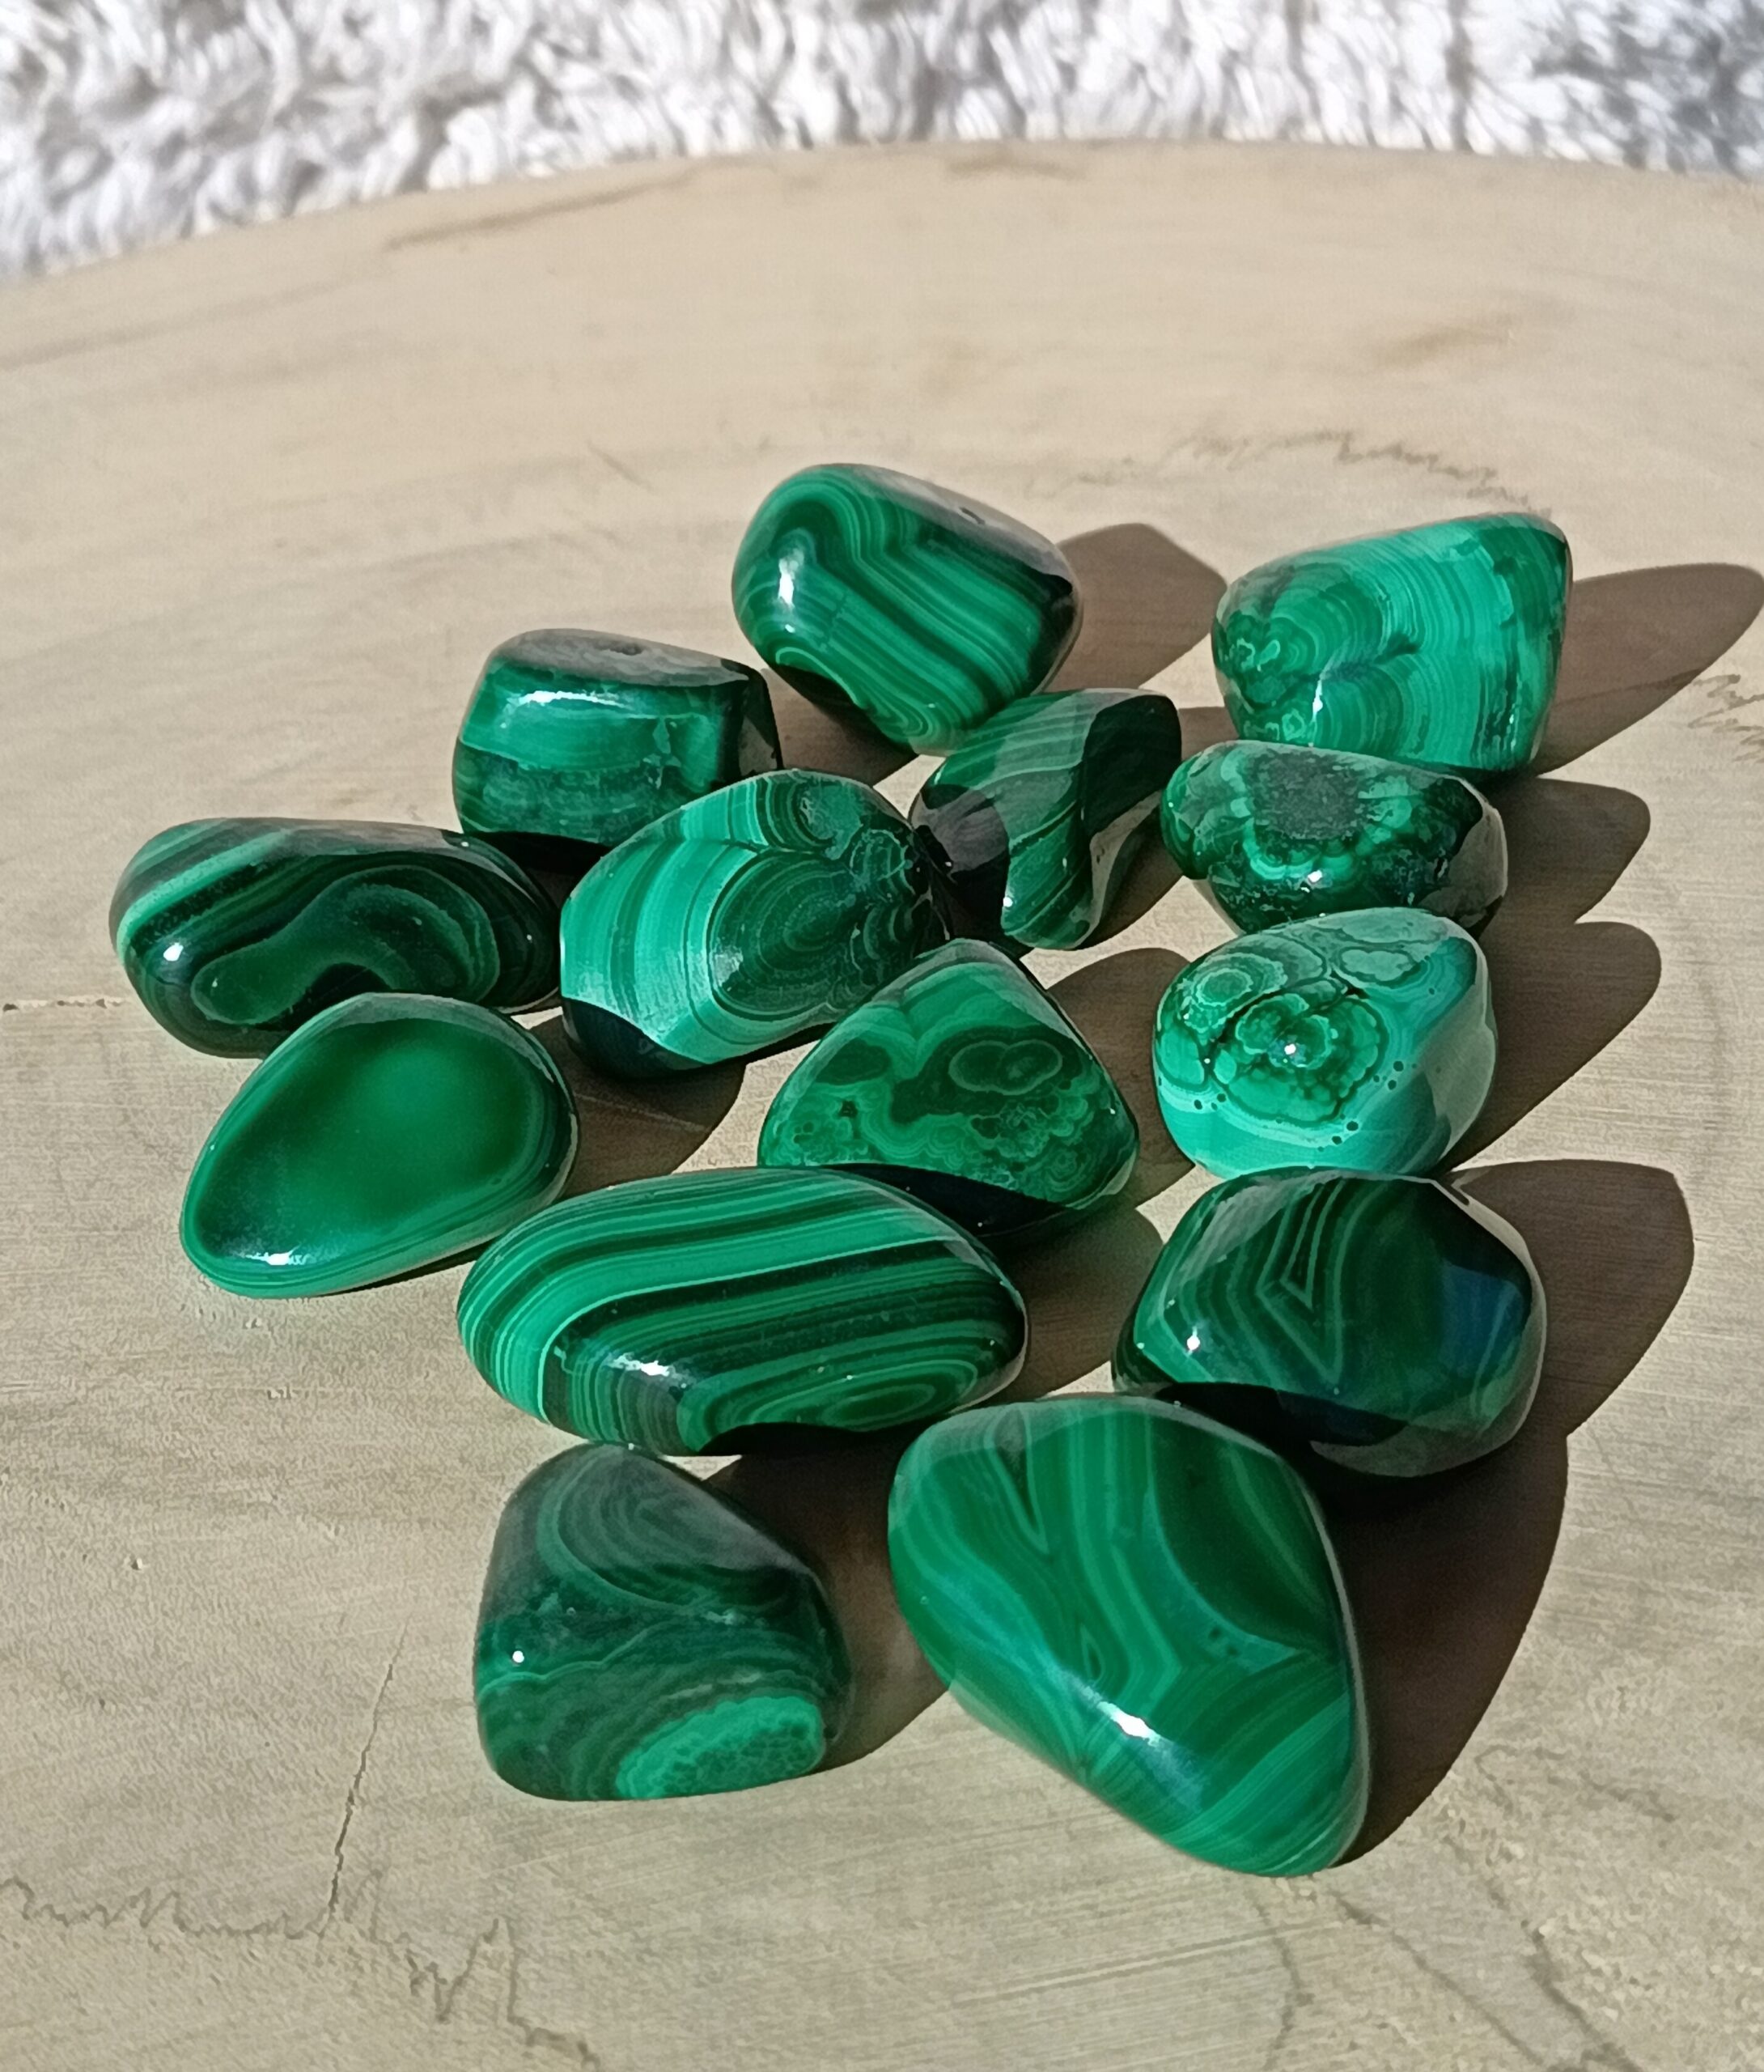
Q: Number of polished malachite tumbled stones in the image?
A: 14